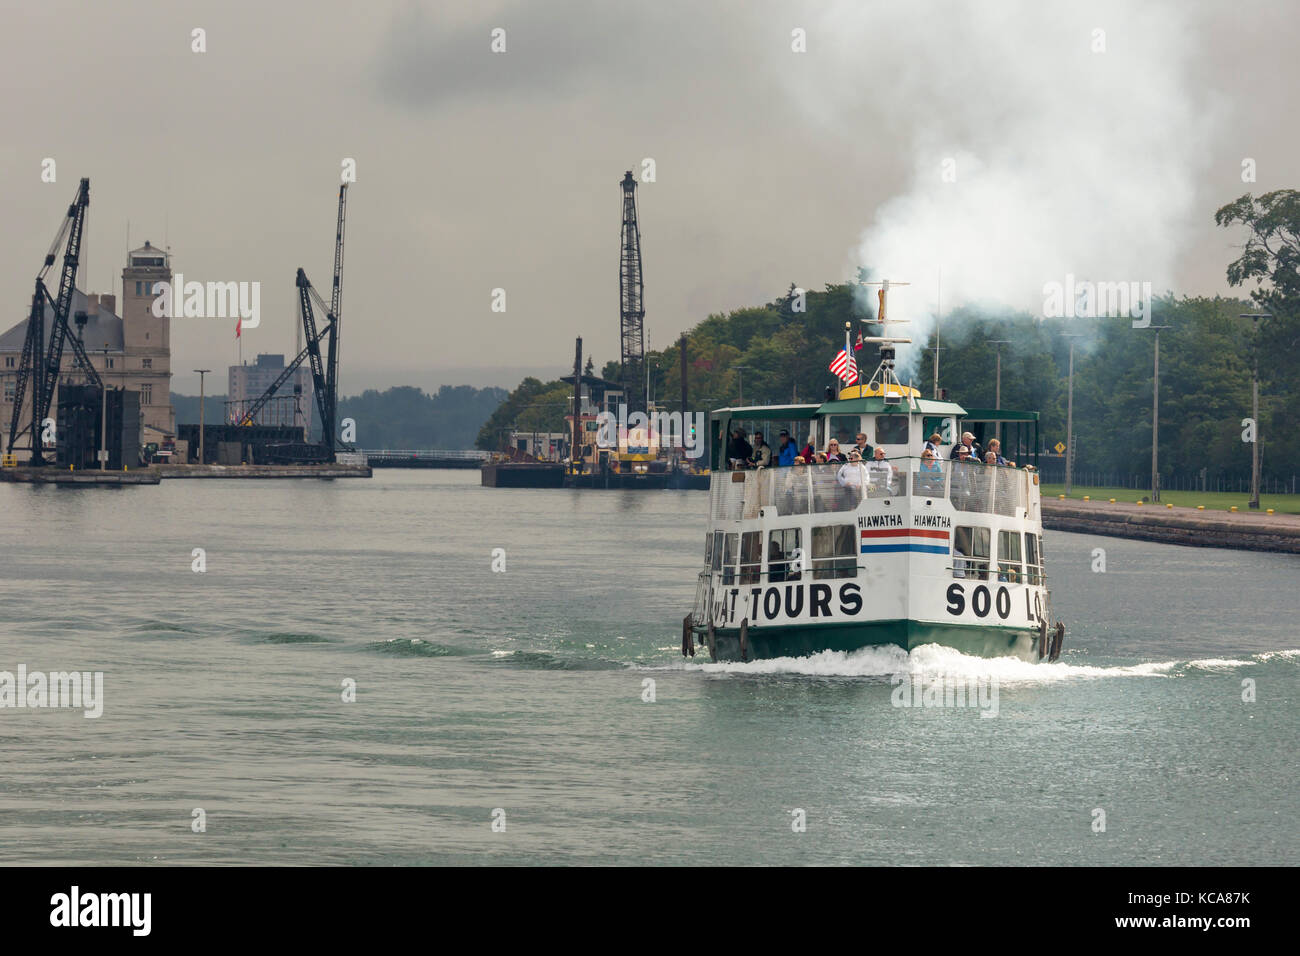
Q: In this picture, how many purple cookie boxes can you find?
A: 0